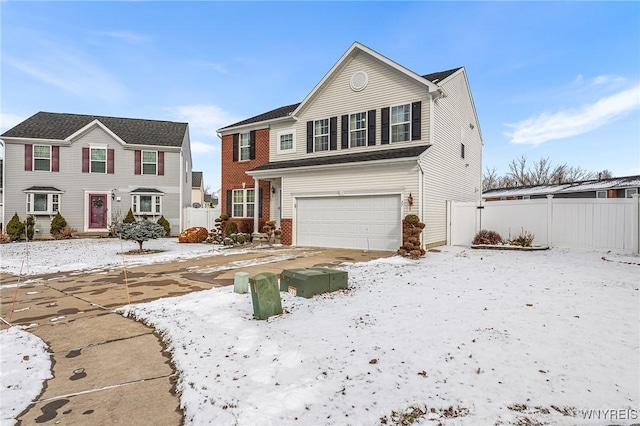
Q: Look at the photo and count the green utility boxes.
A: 3